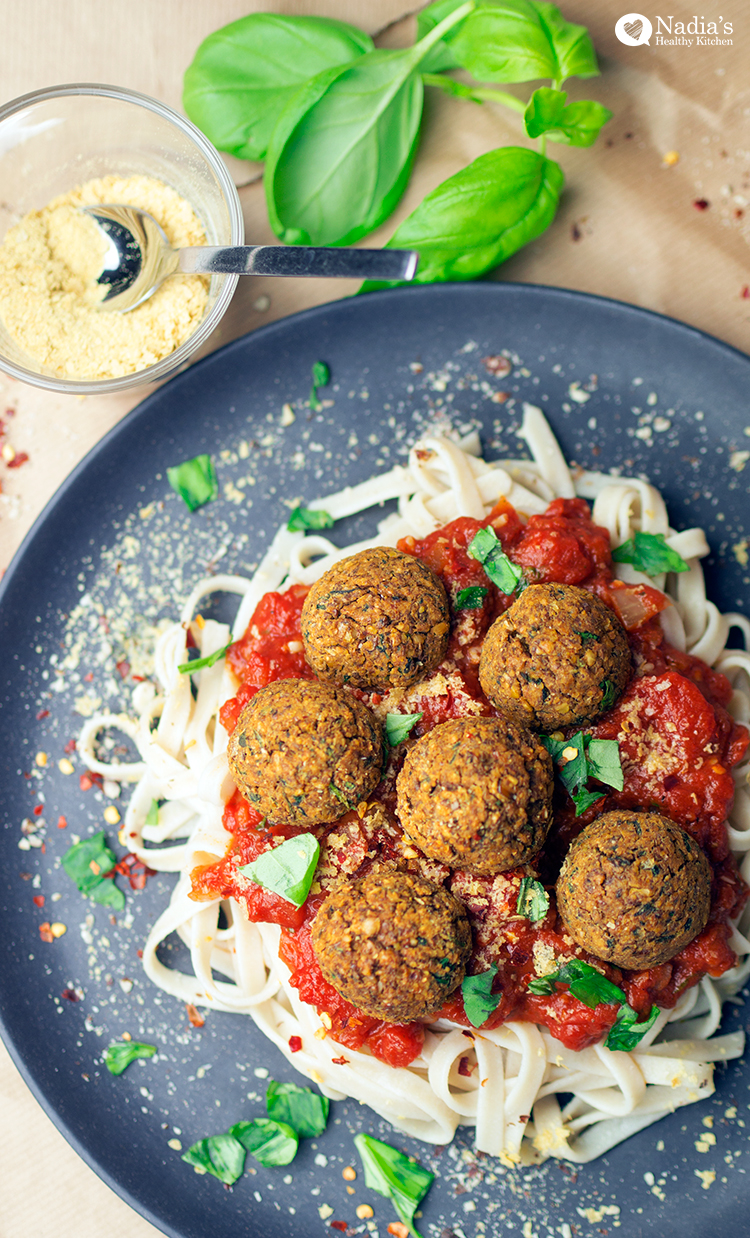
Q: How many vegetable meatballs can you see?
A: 6